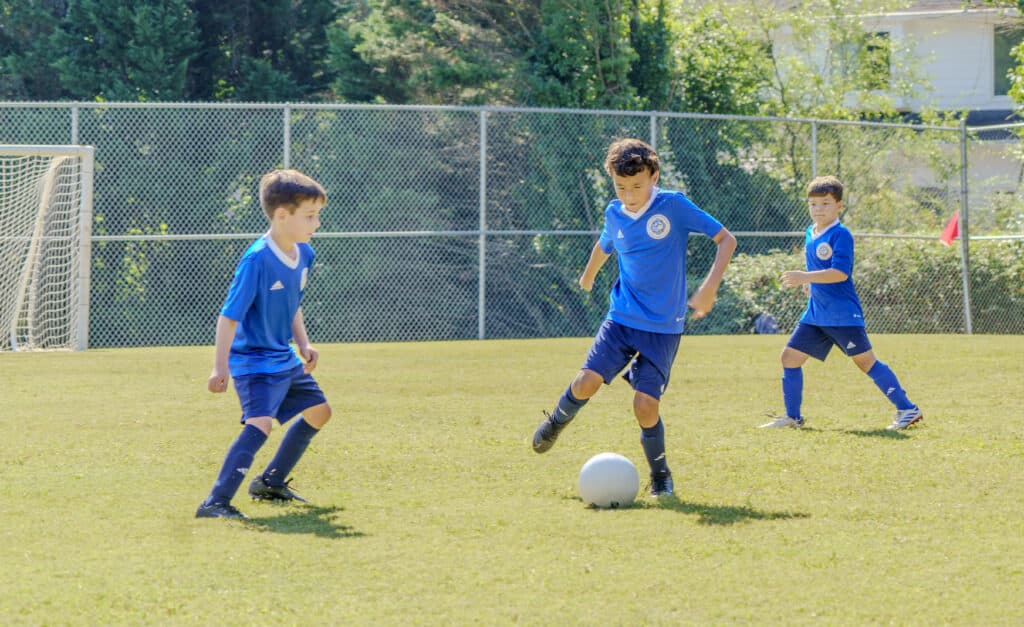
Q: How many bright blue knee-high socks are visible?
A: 2